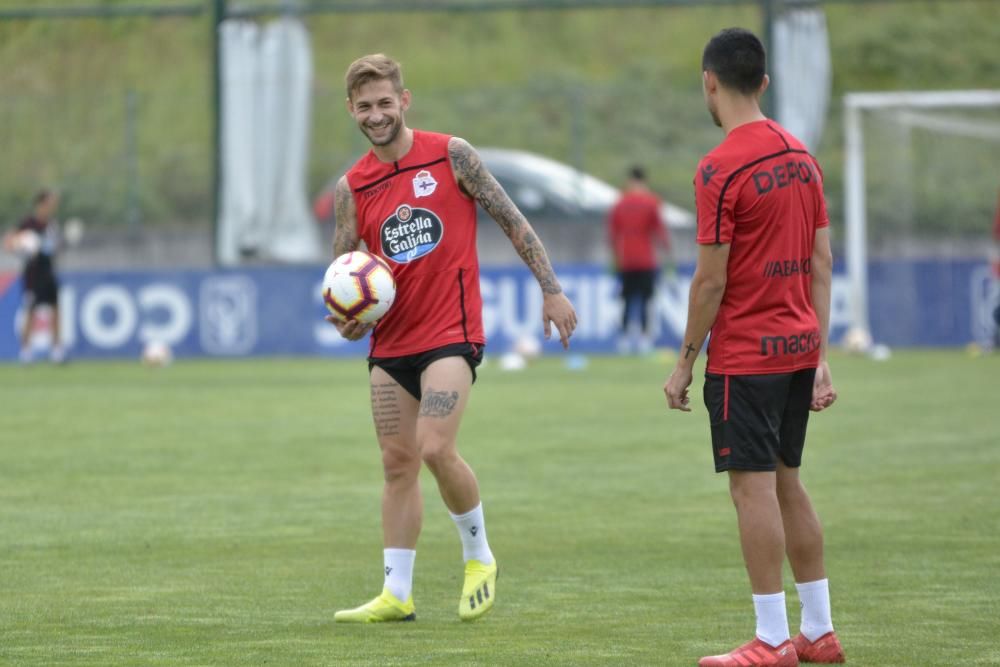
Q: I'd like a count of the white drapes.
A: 2